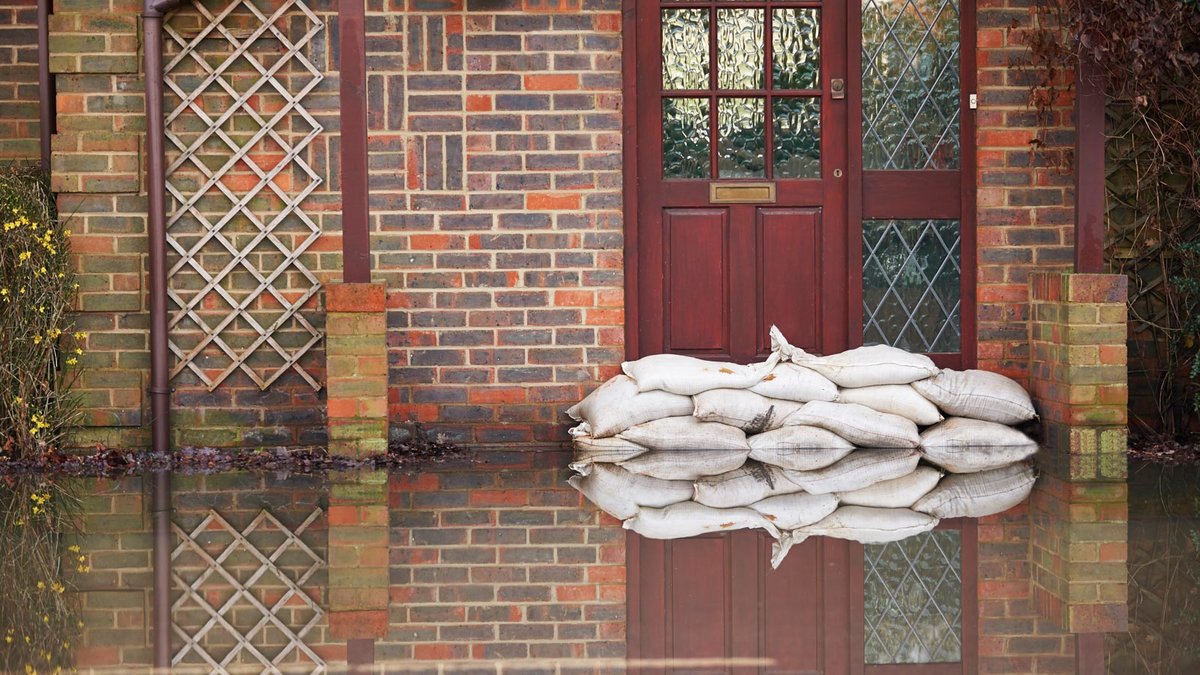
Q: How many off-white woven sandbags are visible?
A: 12